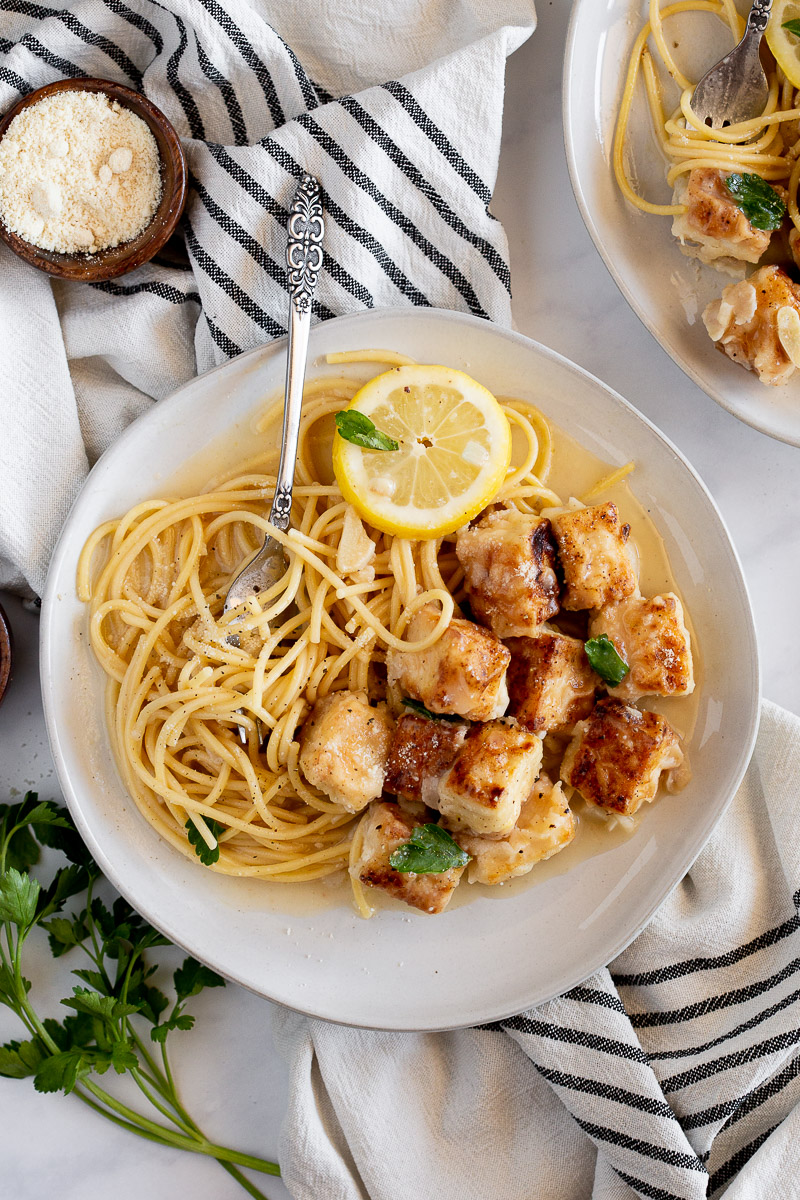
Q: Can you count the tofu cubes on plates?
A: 13